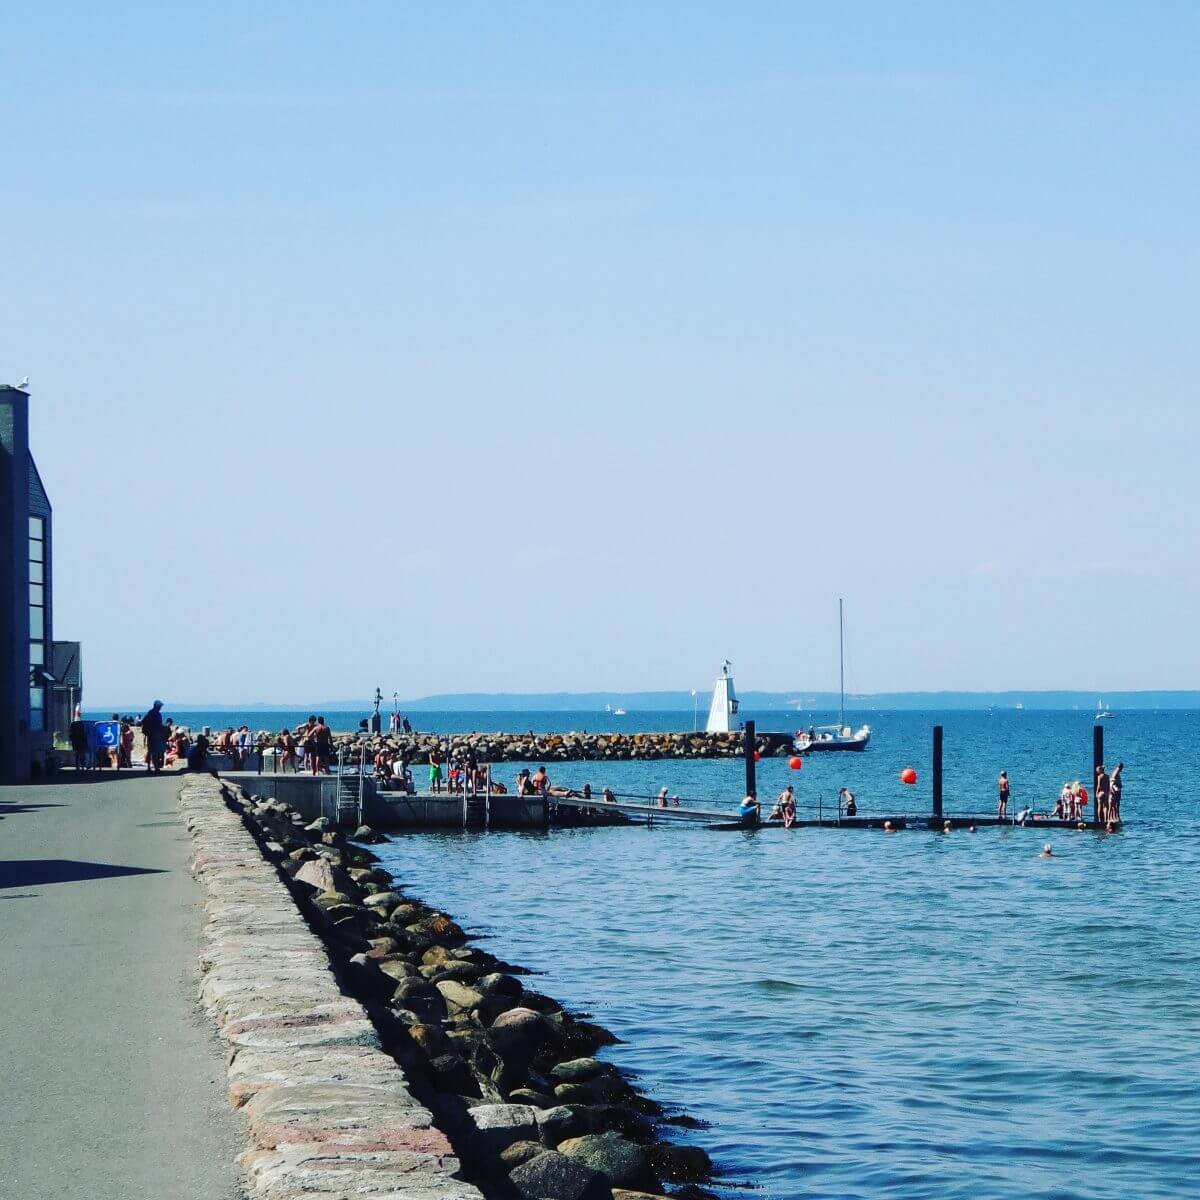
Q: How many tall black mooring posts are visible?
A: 3